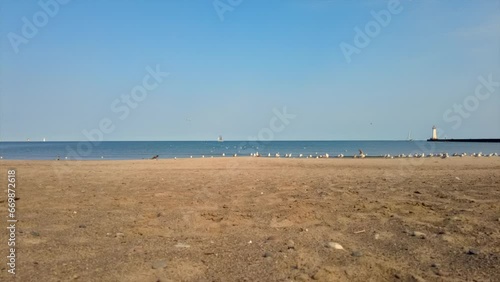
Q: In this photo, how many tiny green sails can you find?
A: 0